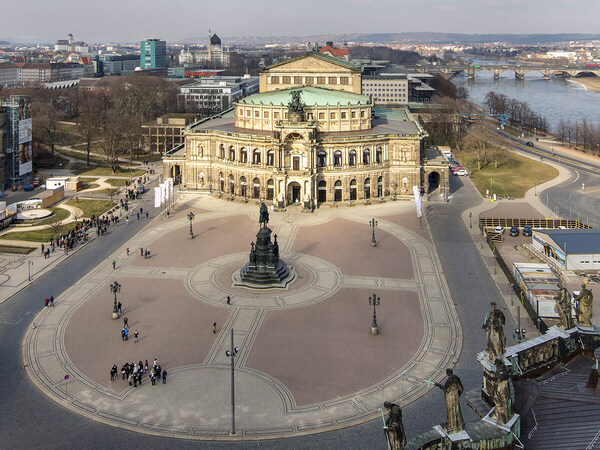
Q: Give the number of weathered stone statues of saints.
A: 6